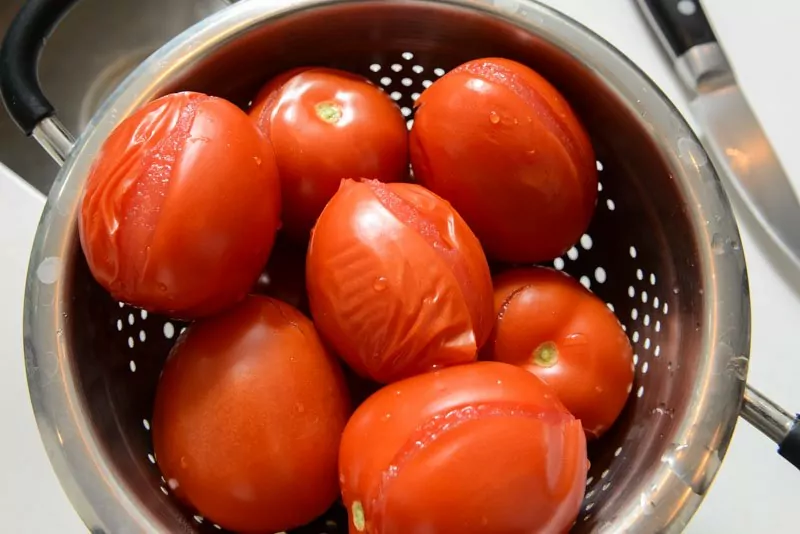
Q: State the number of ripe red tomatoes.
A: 7